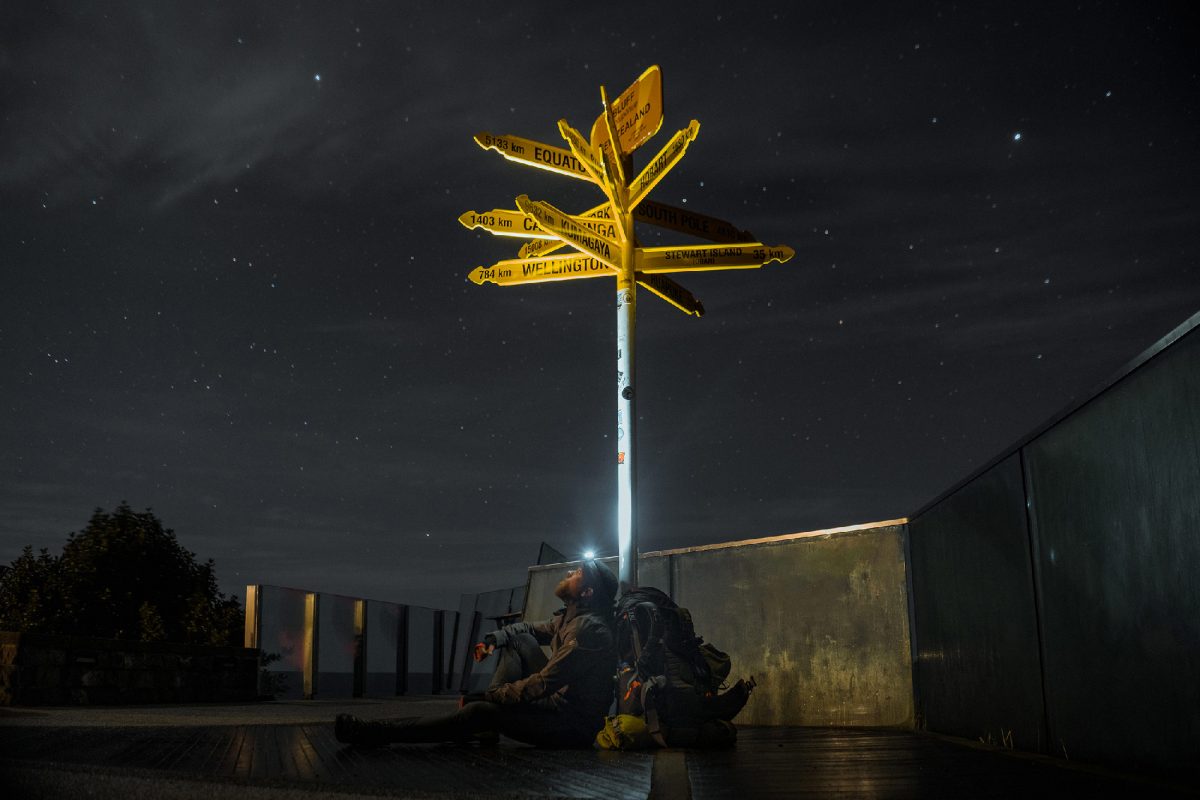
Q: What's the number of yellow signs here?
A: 13